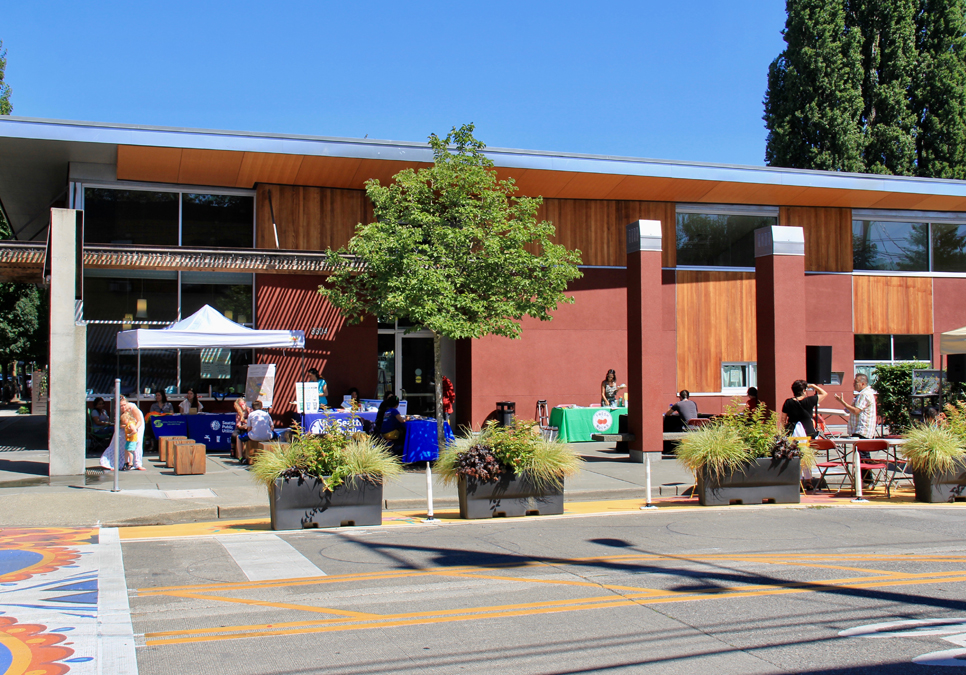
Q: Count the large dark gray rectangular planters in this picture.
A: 4